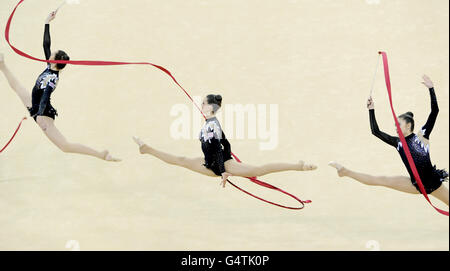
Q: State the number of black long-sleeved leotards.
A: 3